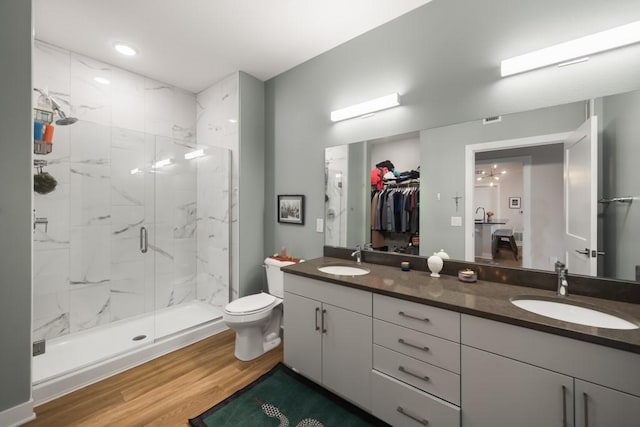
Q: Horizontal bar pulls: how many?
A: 4